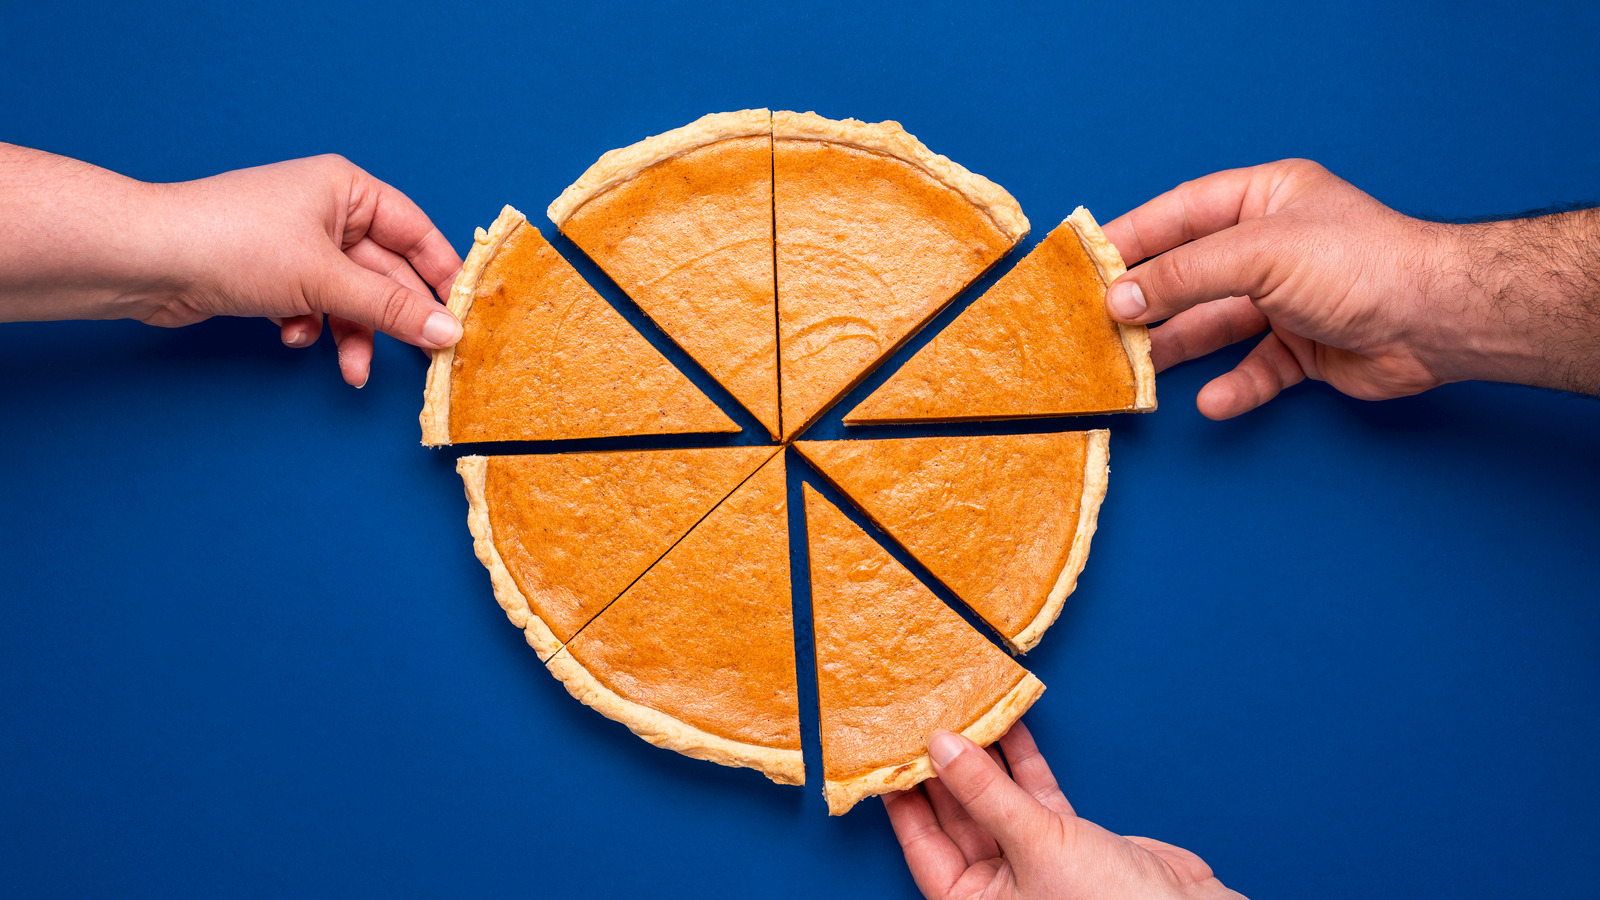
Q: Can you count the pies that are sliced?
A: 1